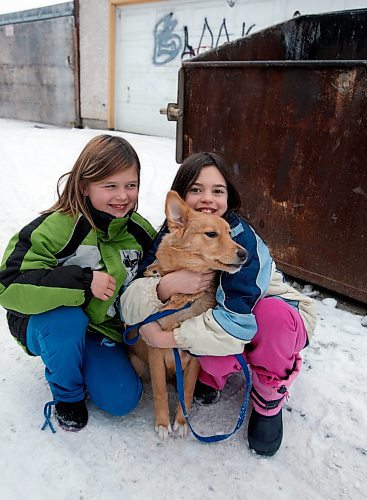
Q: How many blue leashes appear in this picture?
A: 1